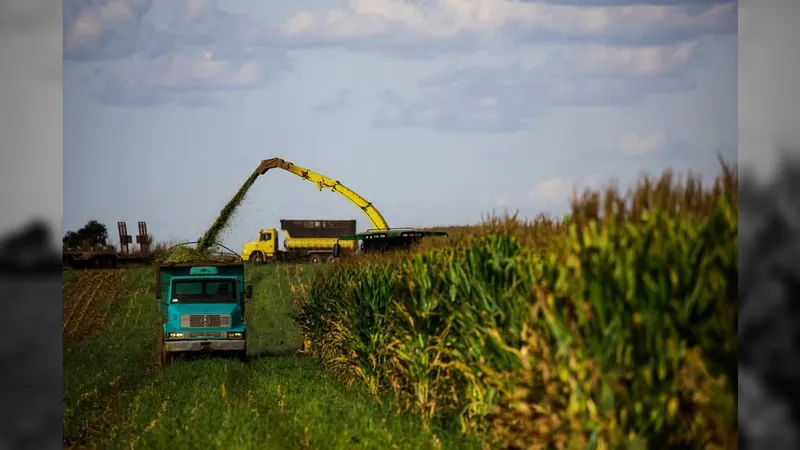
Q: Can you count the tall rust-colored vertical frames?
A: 2